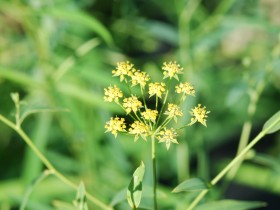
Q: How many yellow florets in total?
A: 13